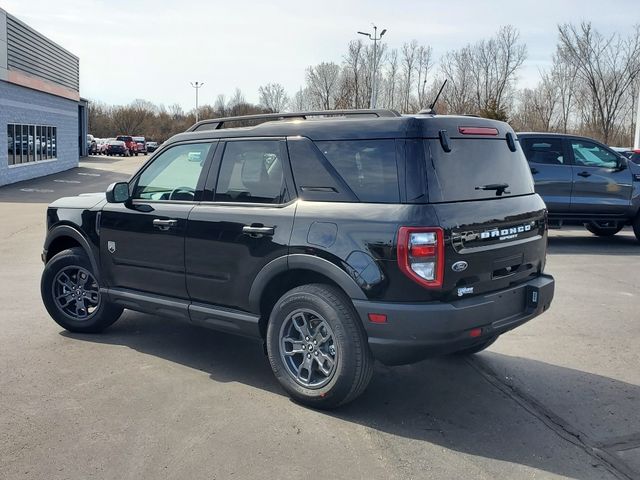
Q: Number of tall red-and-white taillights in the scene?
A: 1